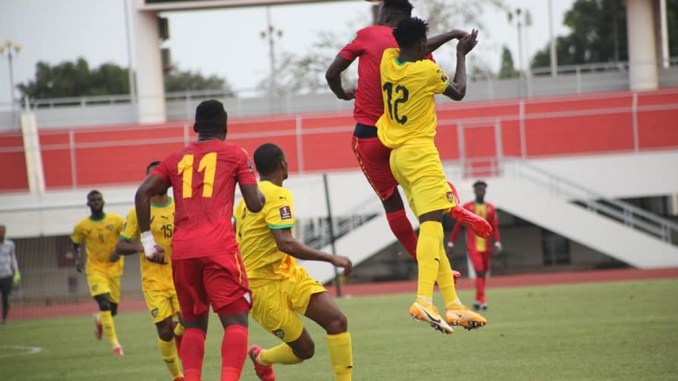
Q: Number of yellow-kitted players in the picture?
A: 4